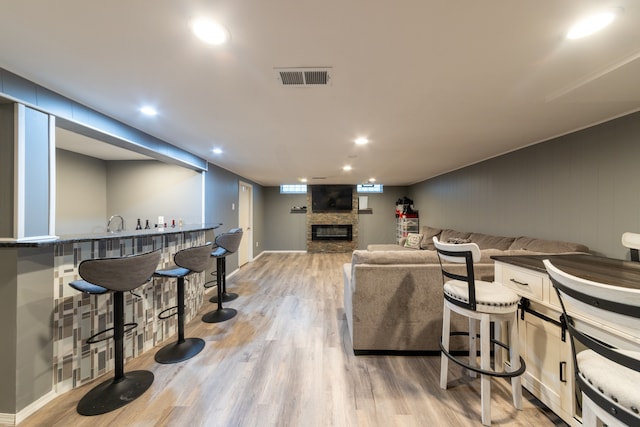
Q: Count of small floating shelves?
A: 2